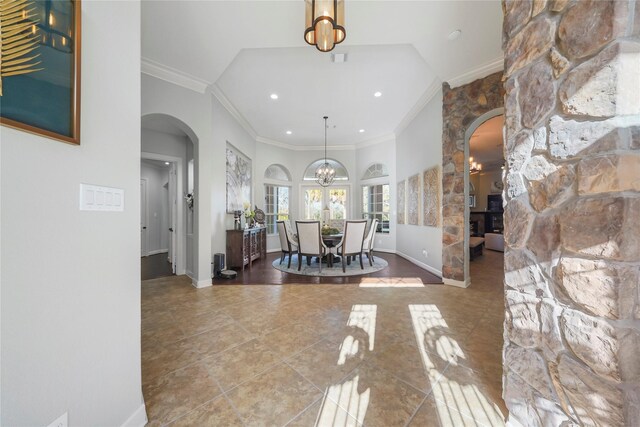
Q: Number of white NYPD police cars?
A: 0